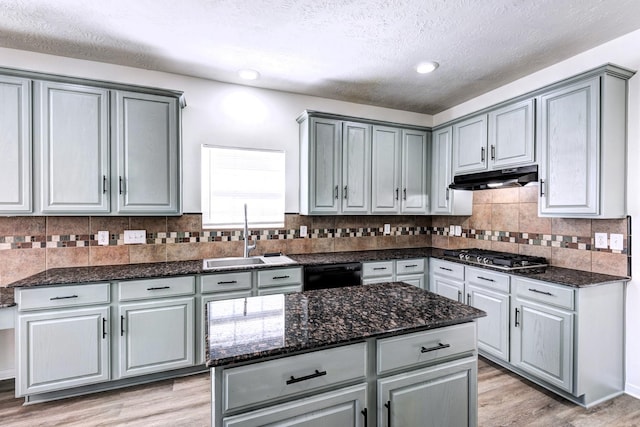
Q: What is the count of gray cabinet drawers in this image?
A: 11